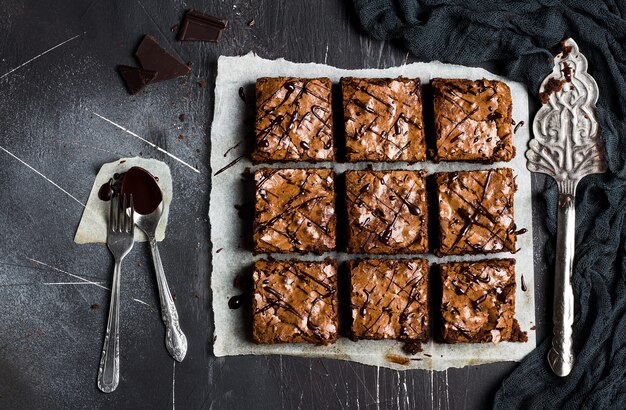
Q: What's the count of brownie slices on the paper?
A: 9